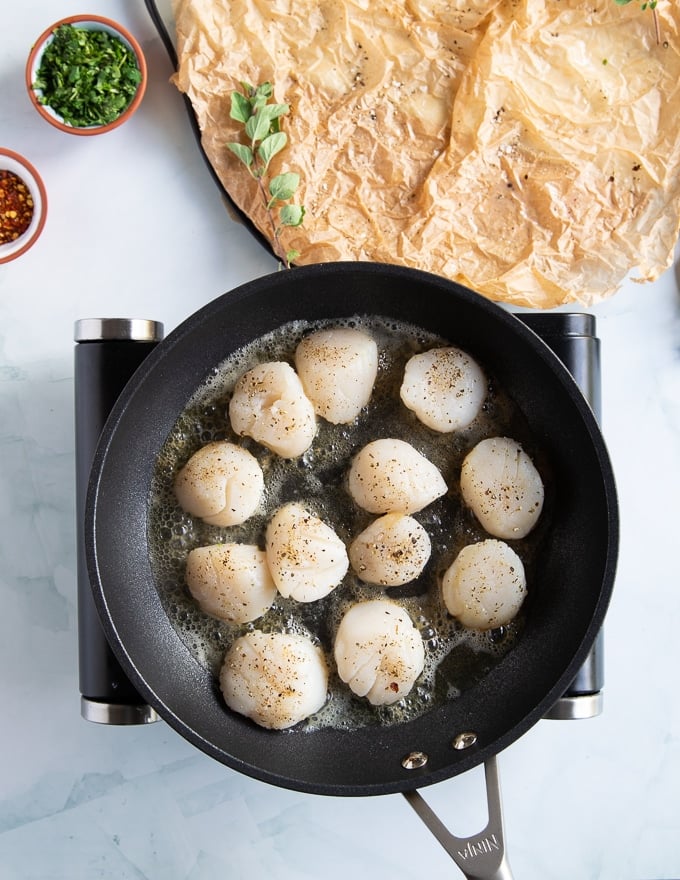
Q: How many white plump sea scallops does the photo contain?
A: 12